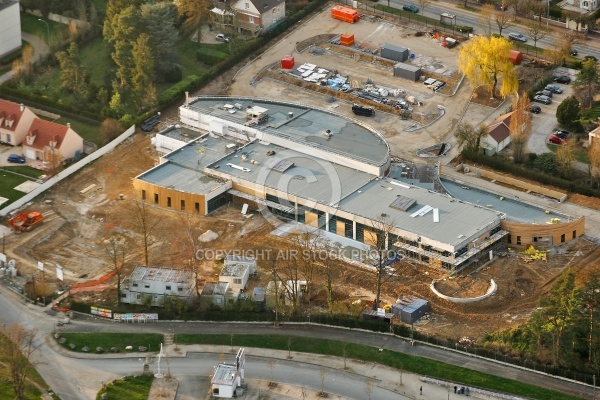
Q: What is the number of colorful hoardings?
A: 2